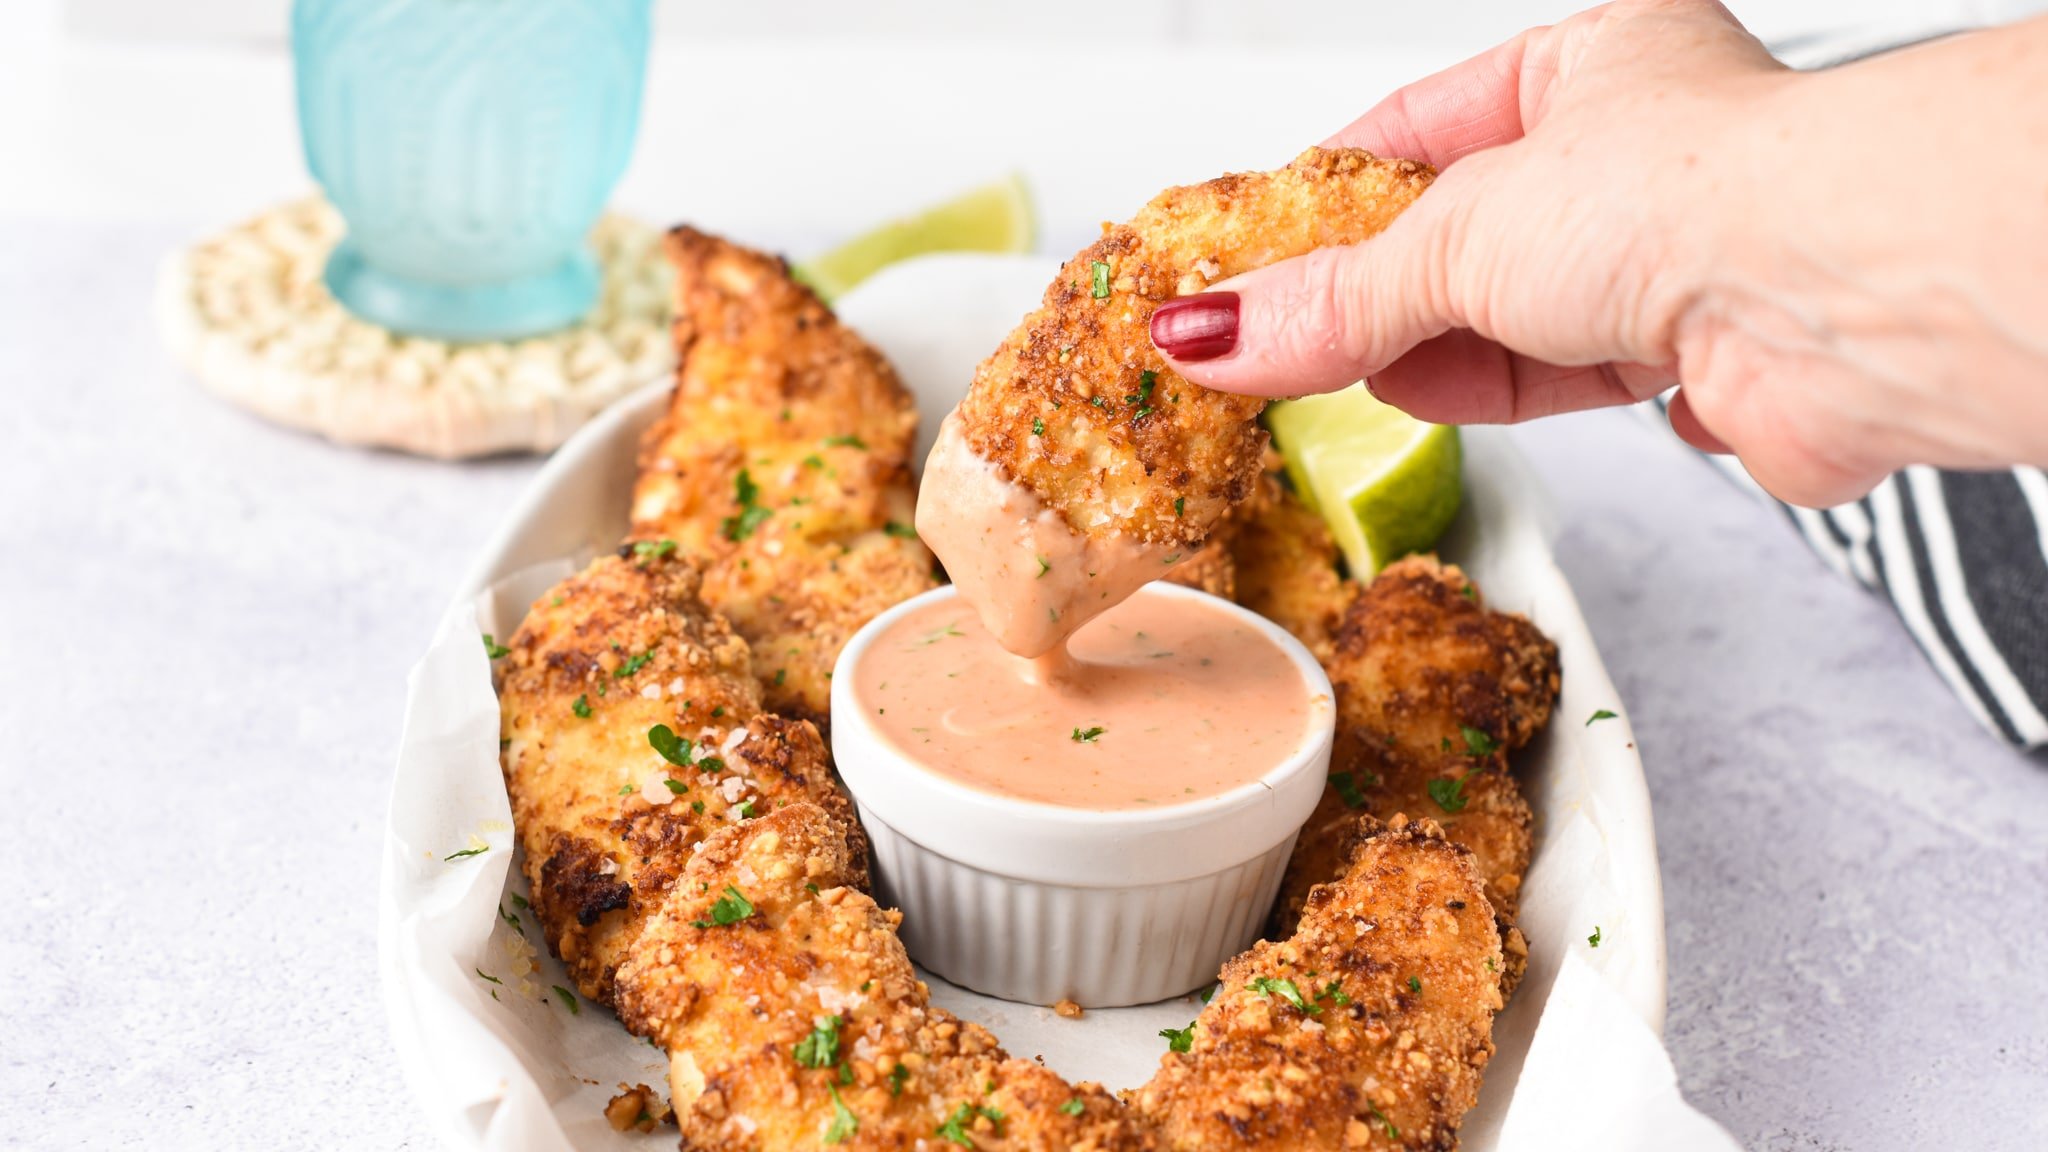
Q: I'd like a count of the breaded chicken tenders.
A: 7